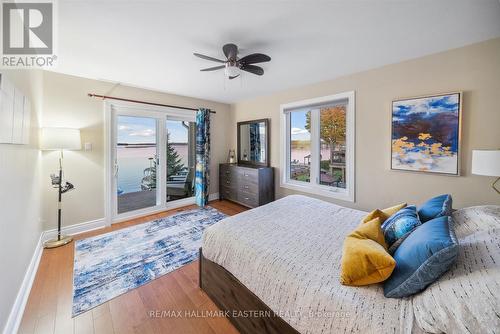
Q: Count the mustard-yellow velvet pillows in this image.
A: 2